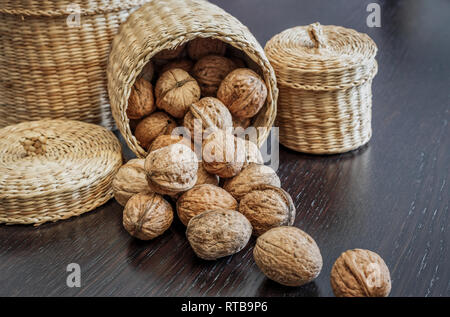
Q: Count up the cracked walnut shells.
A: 0